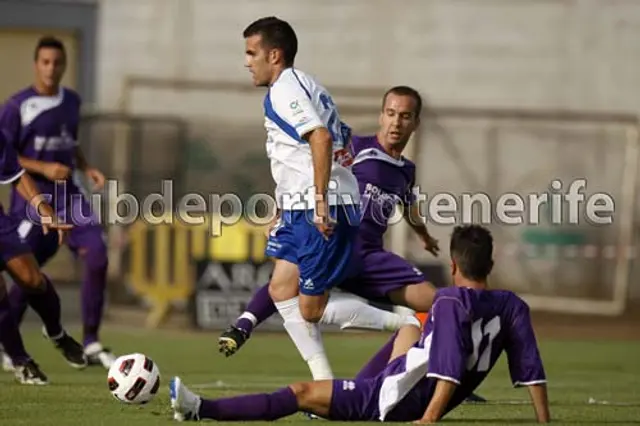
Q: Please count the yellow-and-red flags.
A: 0